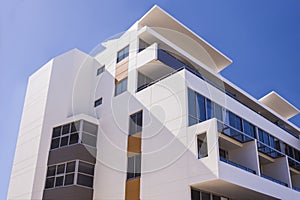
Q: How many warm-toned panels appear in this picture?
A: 3